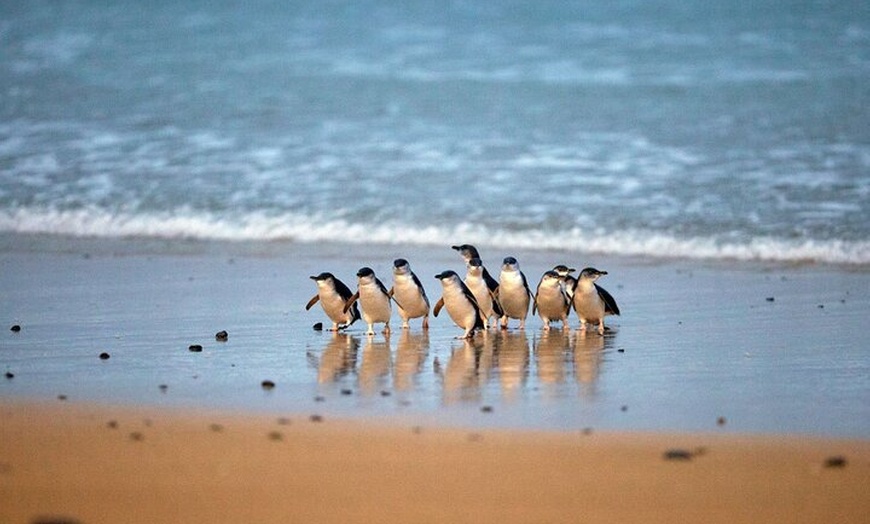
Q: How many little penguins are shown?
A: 10